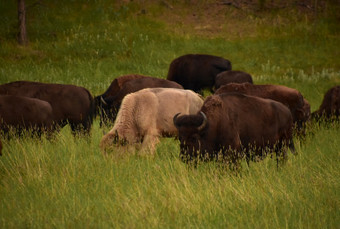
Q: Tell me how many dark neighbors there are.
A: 8